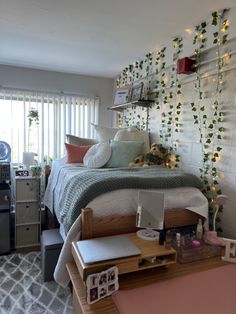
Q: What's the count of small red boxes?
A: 1